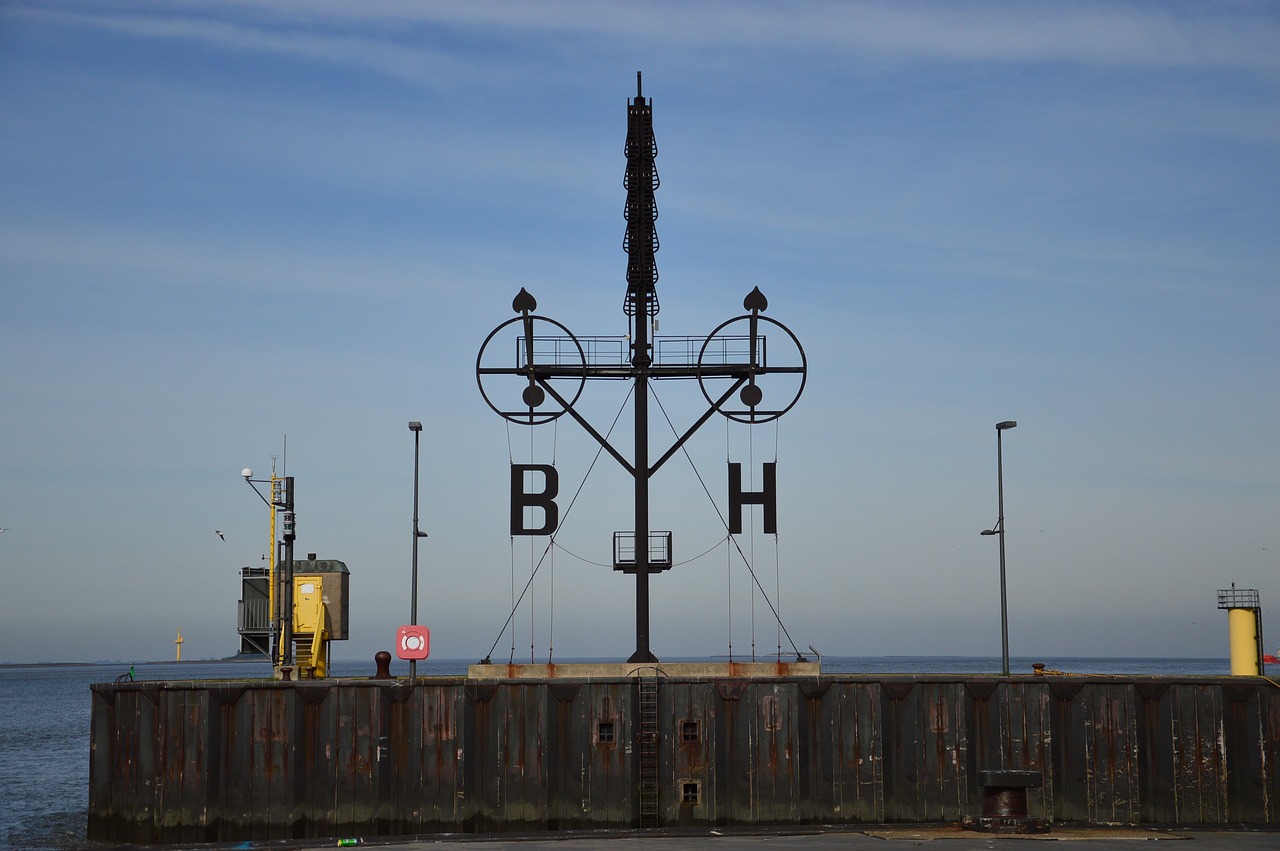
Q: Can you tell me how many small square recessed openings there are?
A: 3